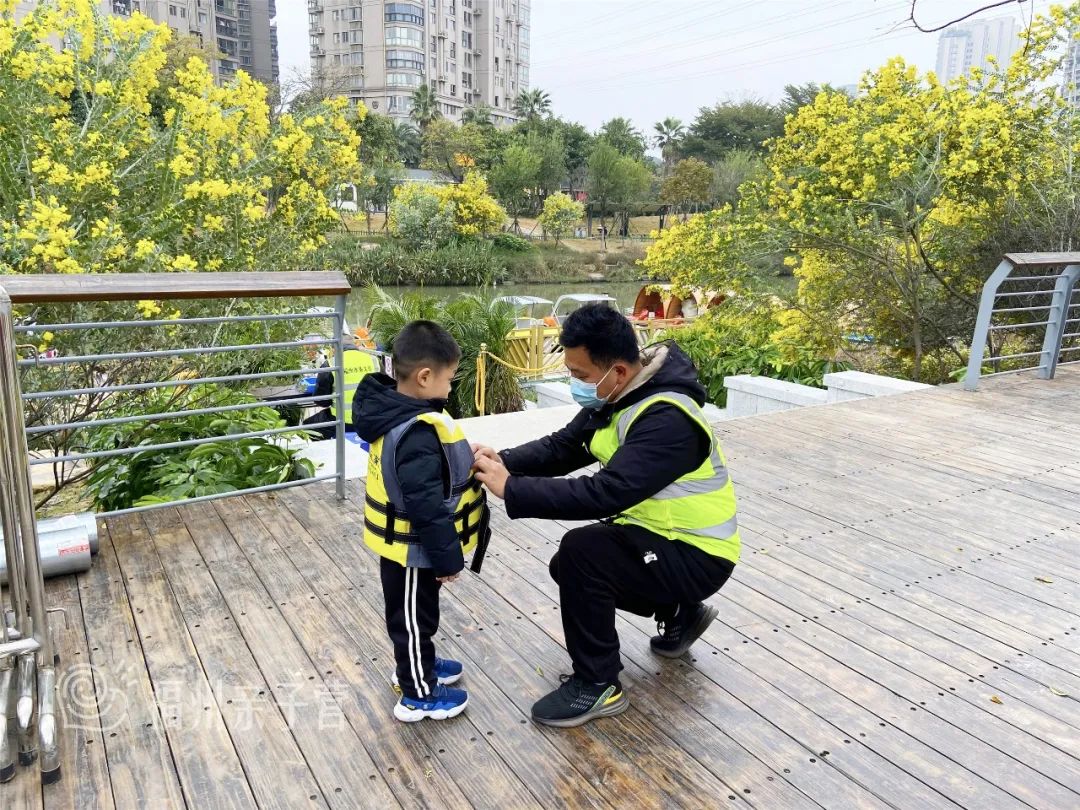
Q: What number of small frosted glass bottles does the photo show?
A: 0